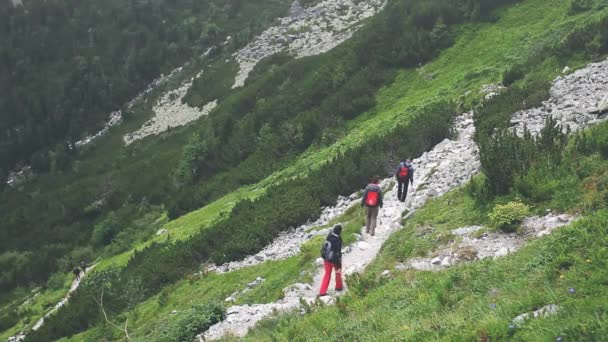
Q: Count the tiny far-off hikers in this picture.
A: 2